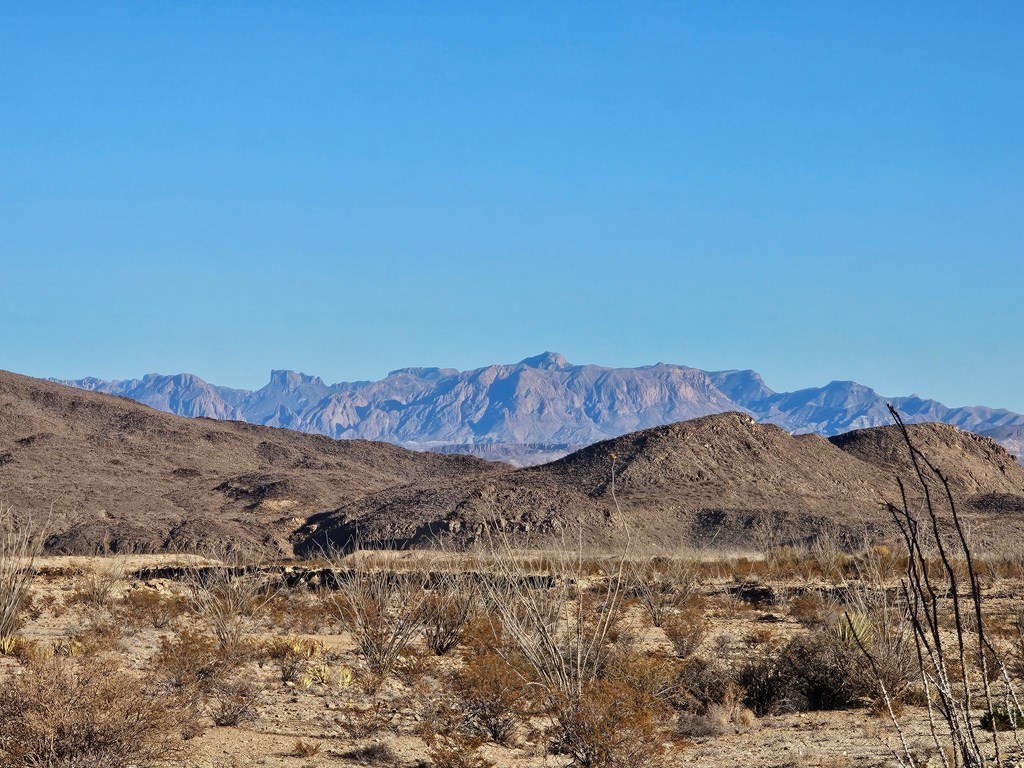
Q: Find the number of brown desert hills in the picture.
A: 3